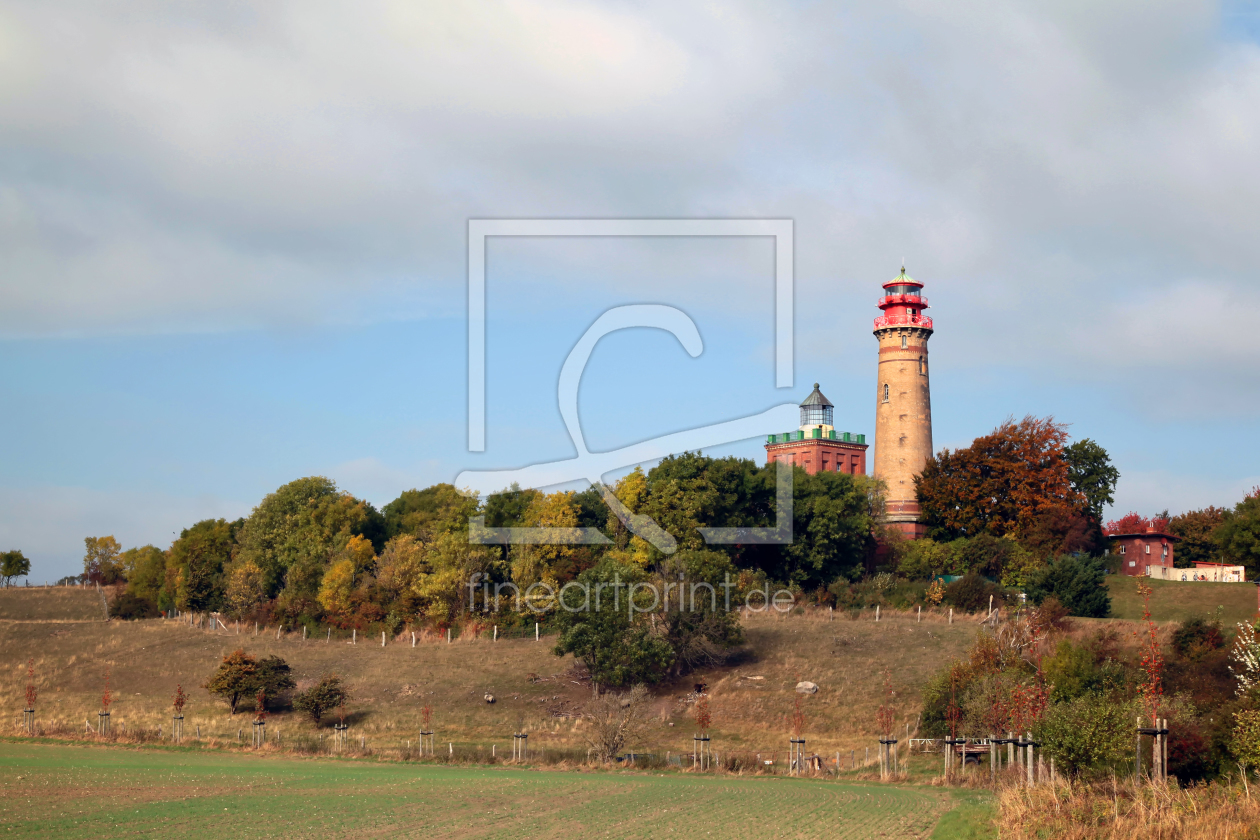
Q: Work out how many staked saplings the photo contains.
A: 15